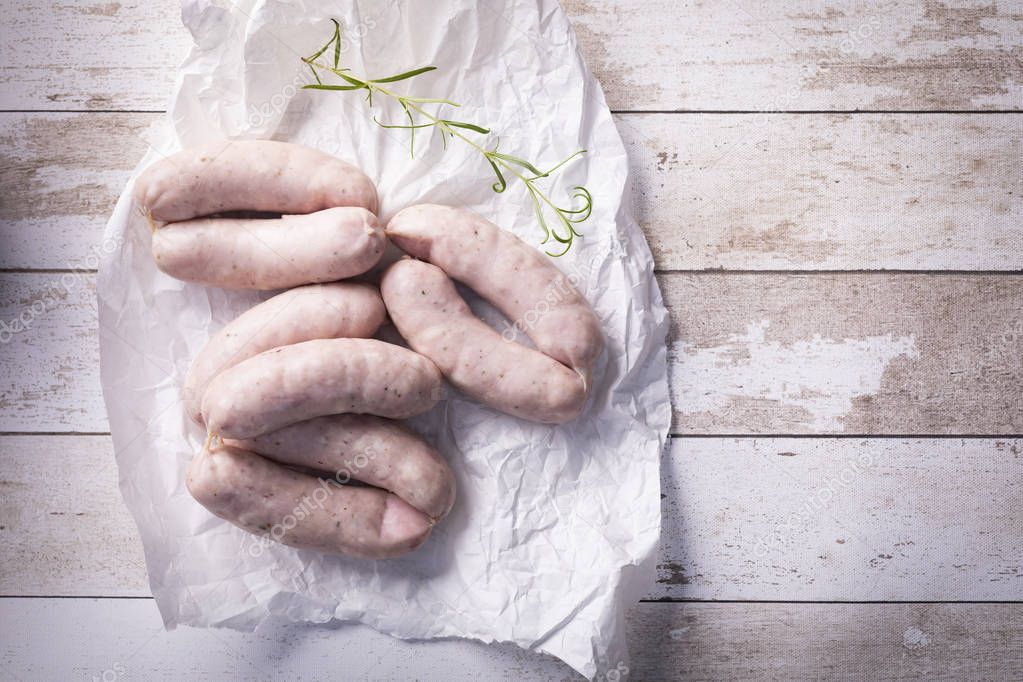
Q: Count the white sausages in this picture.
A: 8